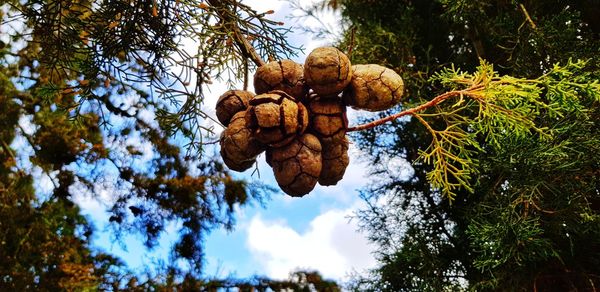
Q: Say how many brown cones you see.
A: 9